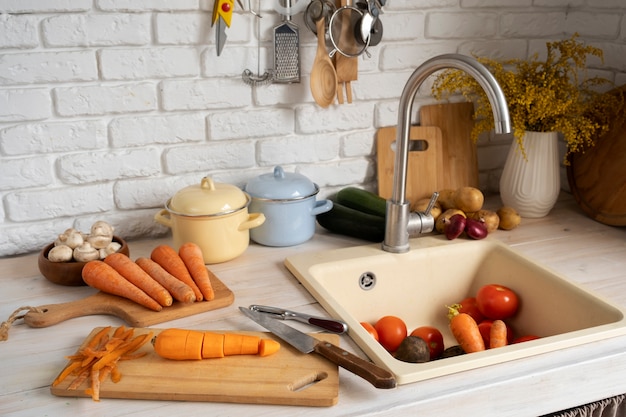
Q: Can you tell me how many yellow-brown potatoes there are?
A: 6